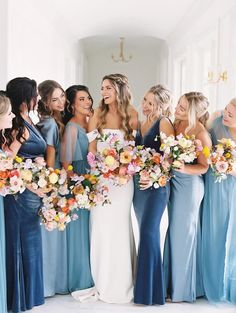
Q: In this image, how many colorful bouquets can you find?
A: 8